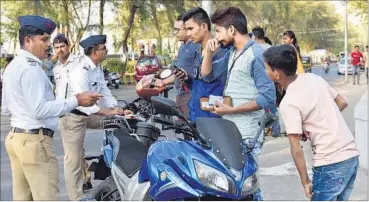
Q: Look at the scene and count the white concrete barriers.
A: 1